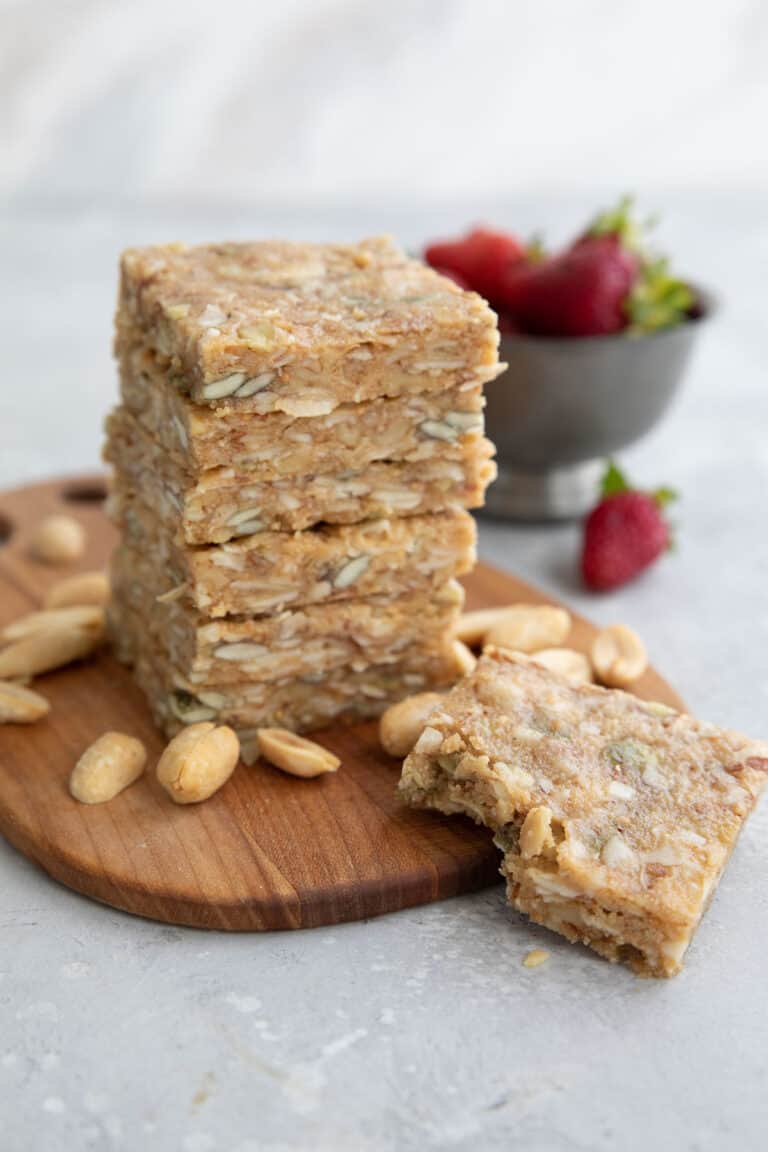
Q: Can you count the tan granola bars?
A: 7